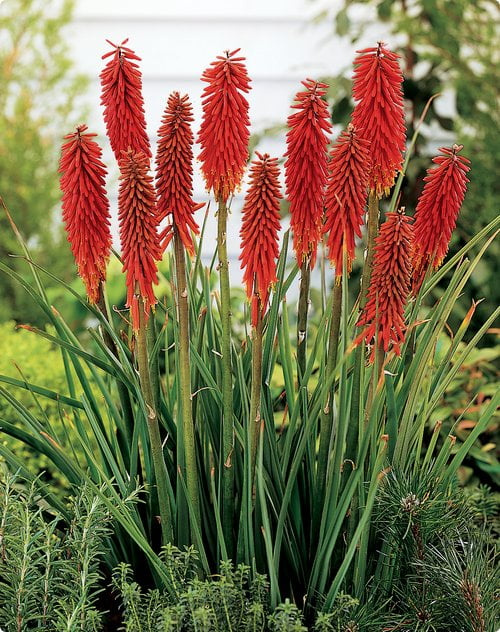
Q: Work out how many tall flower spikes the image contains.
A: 11